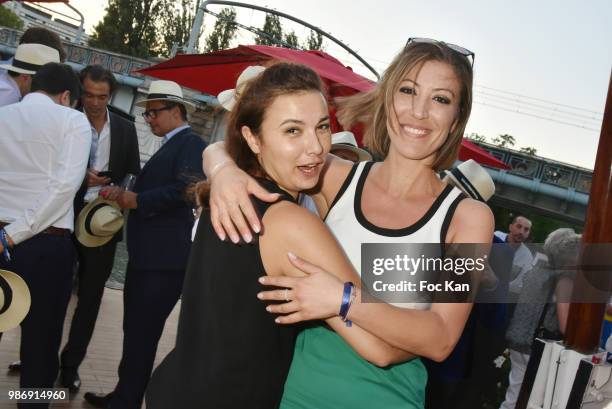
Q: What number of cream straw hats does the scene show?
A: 7